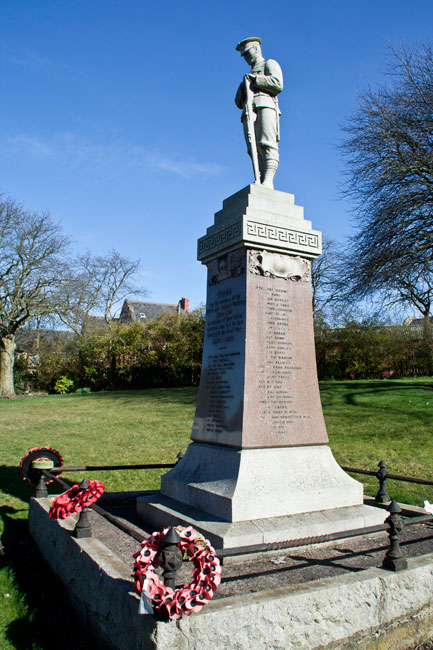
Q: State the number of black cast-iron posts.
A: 6